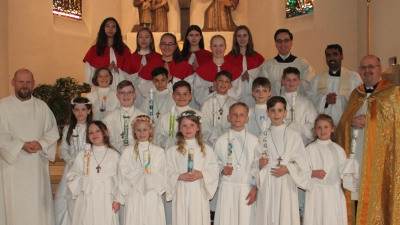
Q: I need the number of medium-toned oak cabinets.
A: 0